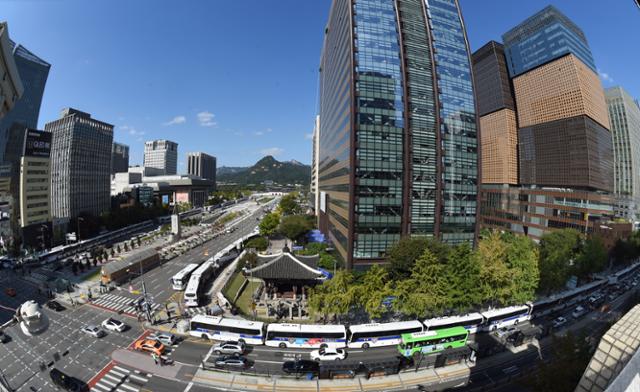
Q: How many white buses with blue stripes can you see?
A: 5